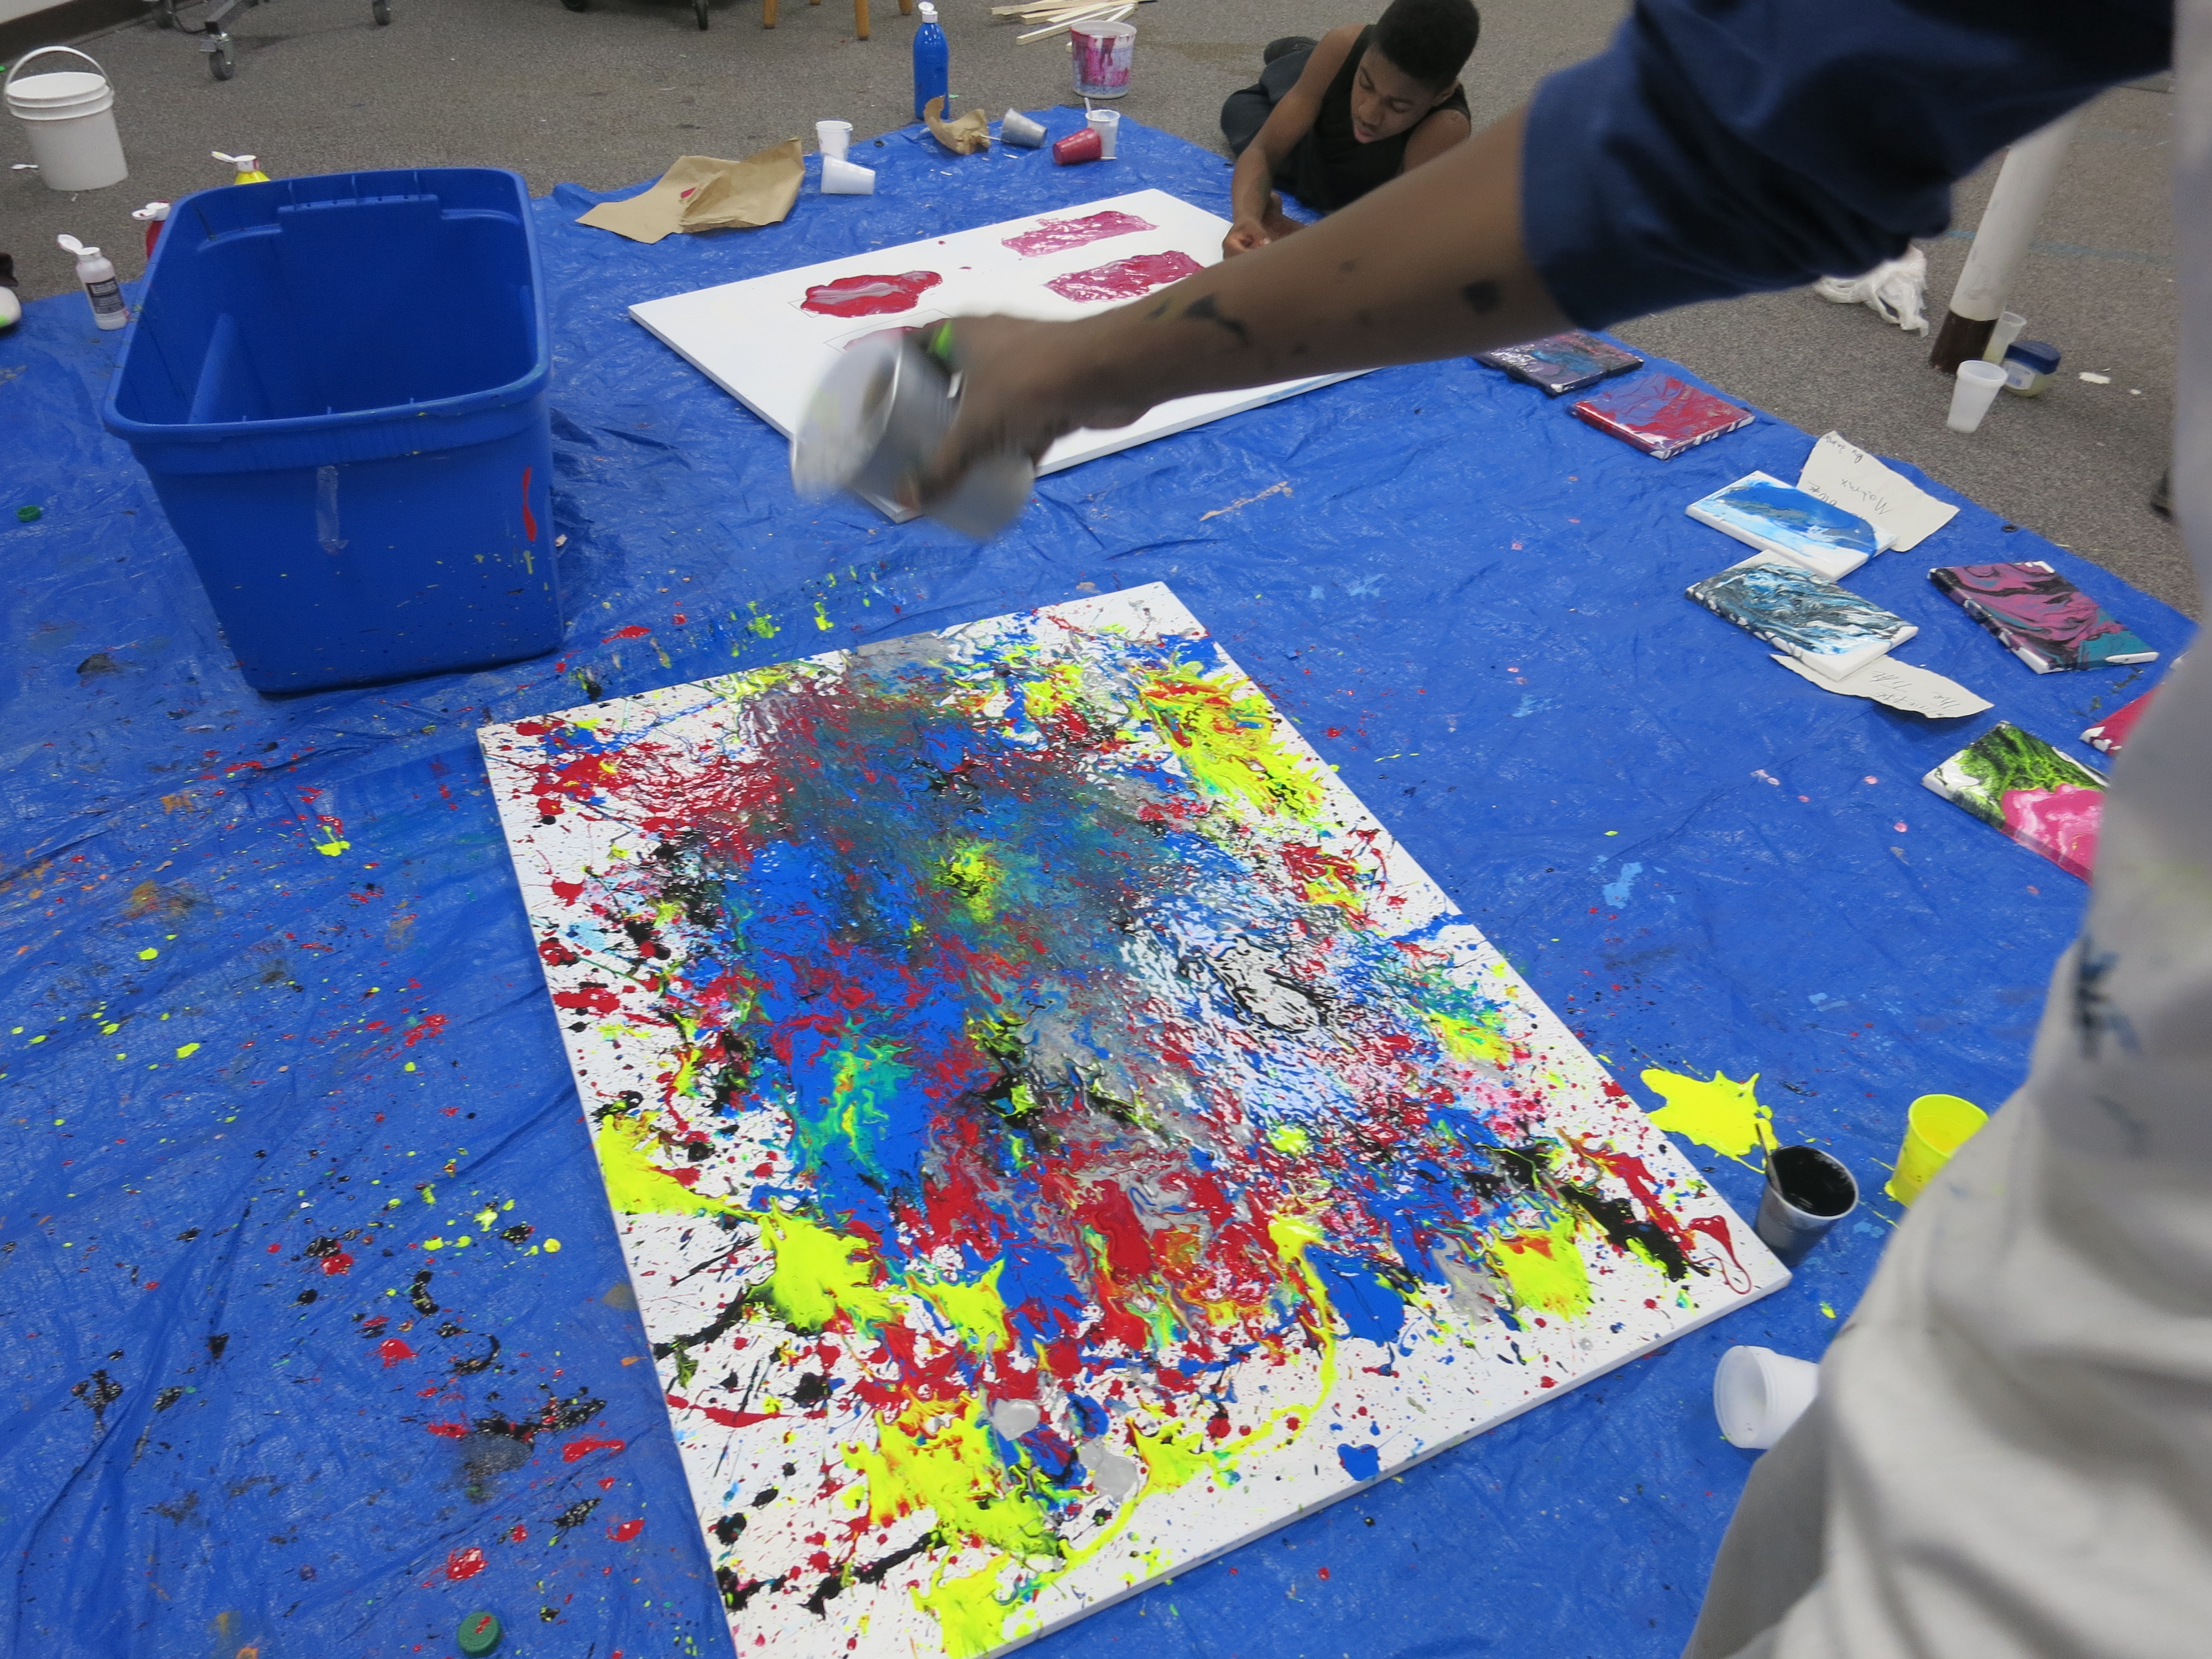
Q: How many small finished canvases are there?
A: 7